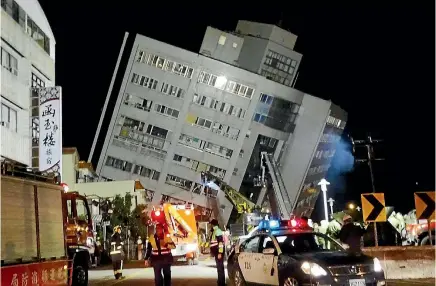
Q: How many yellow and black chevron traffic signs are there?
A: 2